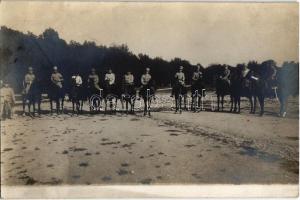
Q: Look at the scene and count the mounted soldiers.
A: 12